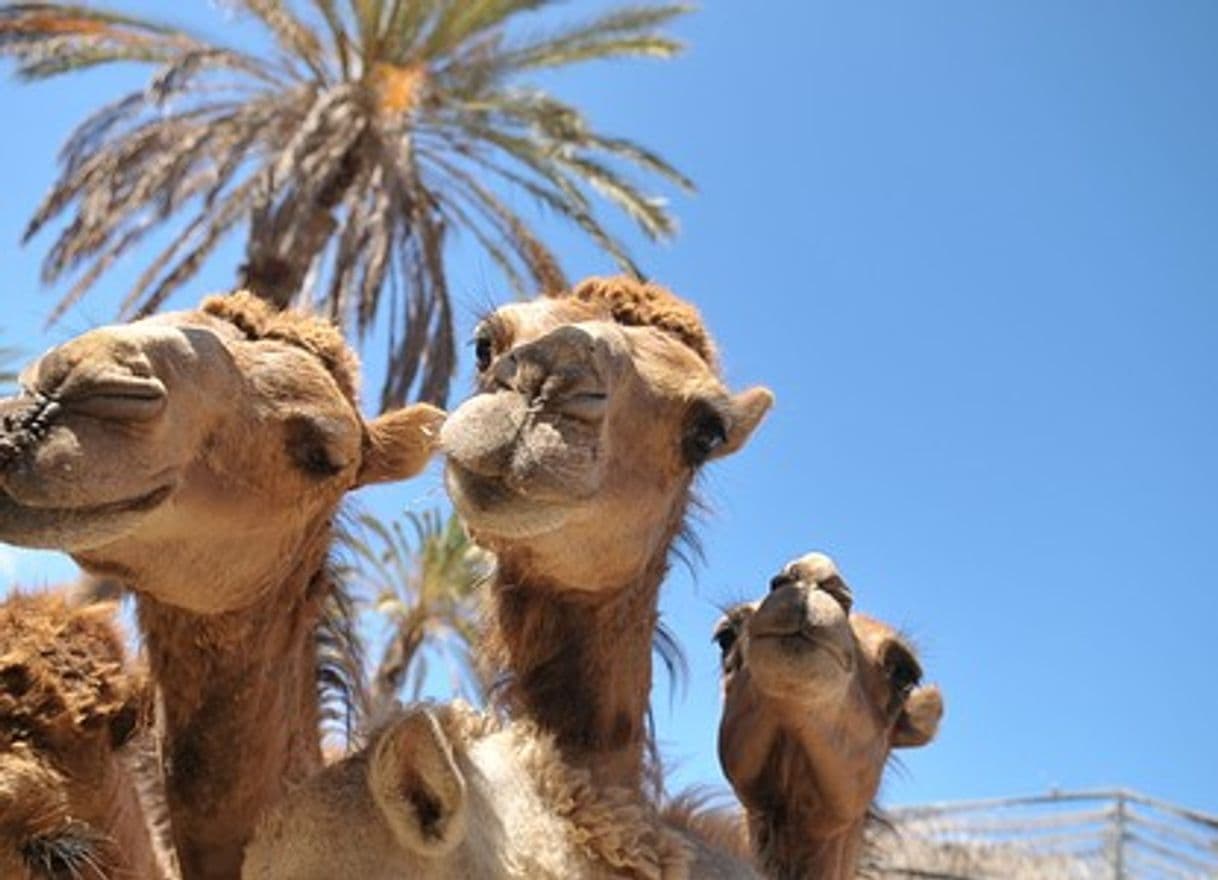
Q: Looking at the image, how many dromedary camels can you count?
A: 5